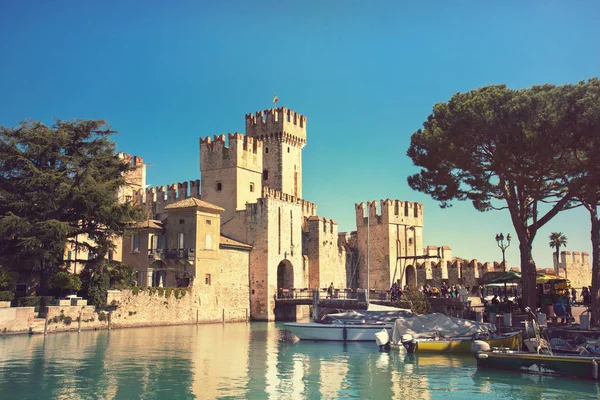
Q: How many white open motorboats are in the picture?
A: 1